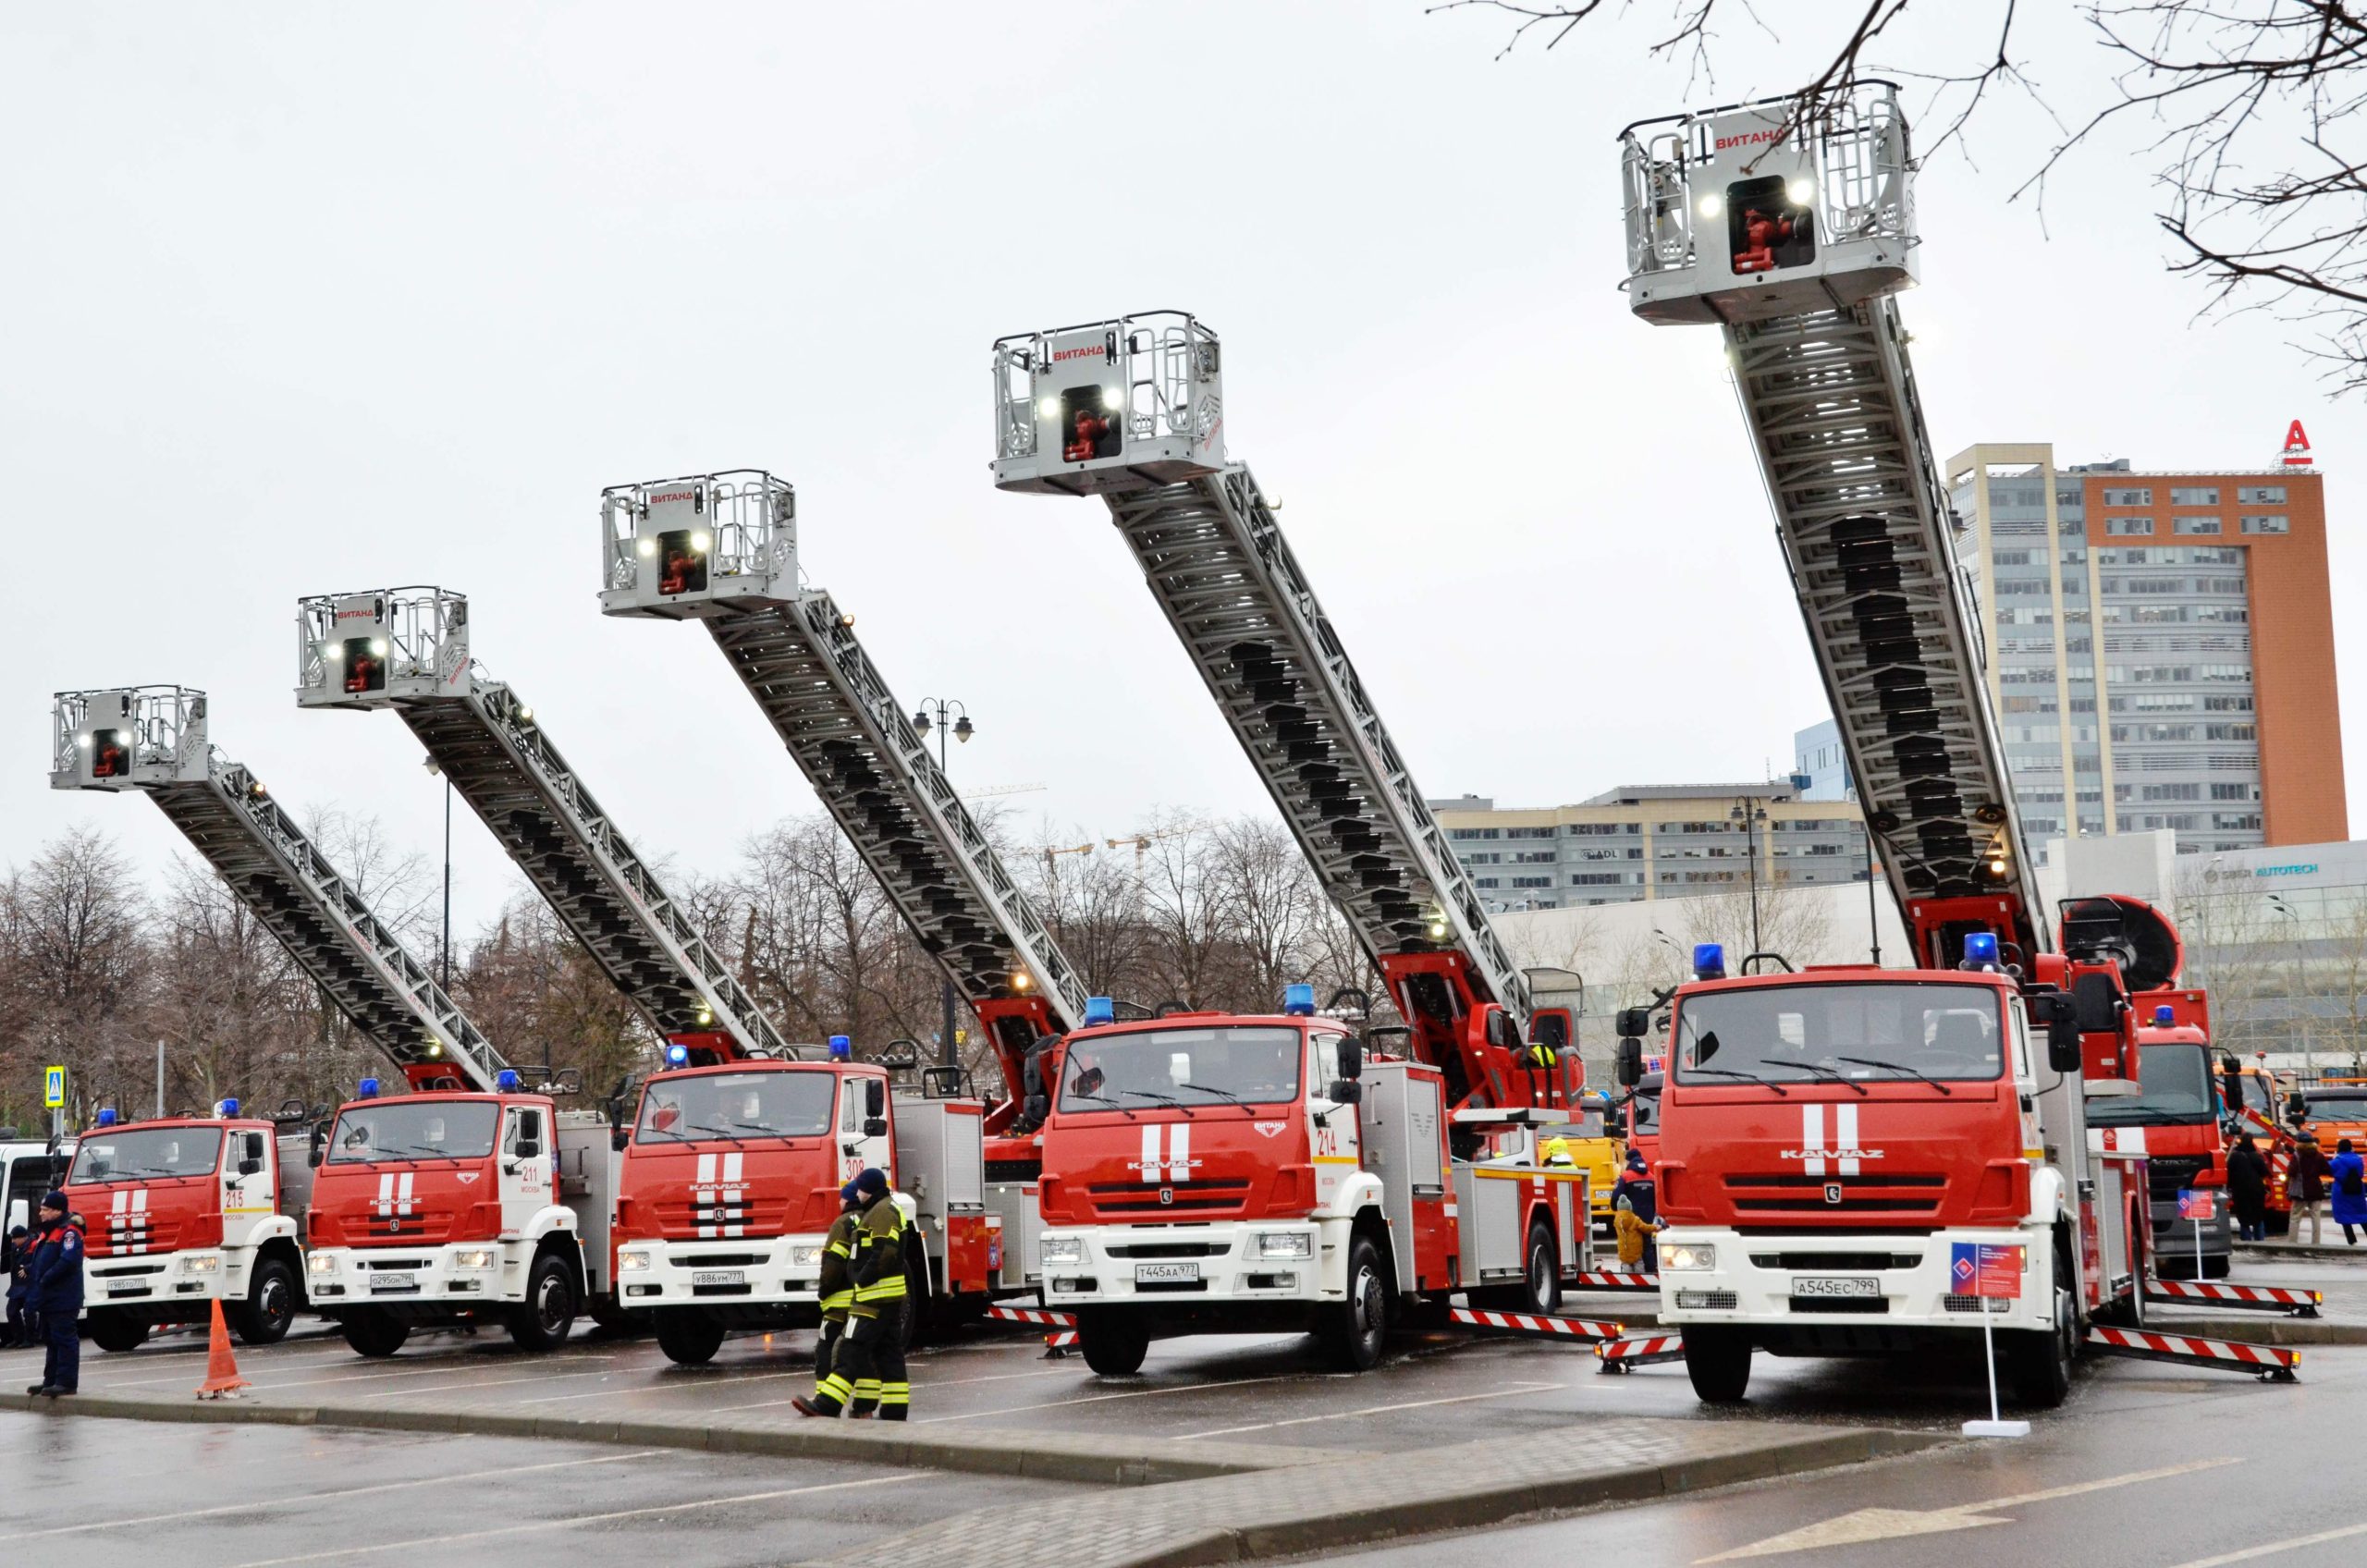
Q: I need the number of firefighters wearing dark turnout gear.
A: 2